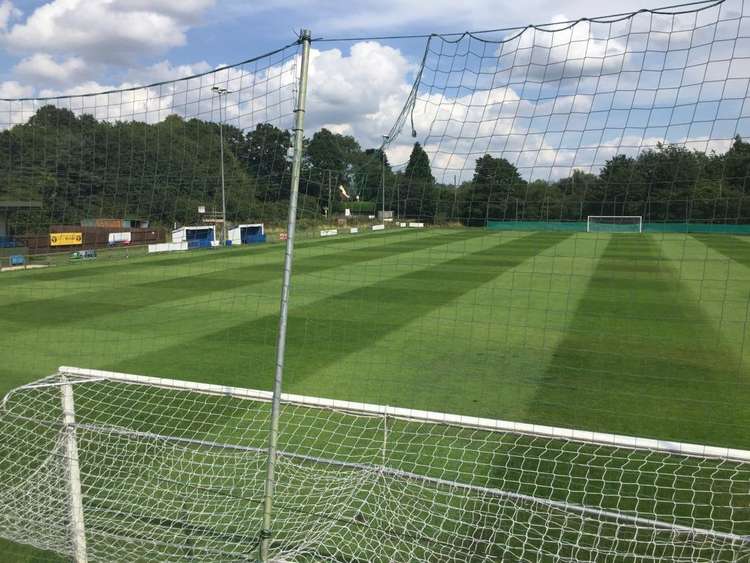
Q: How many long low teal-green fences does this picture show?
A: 1